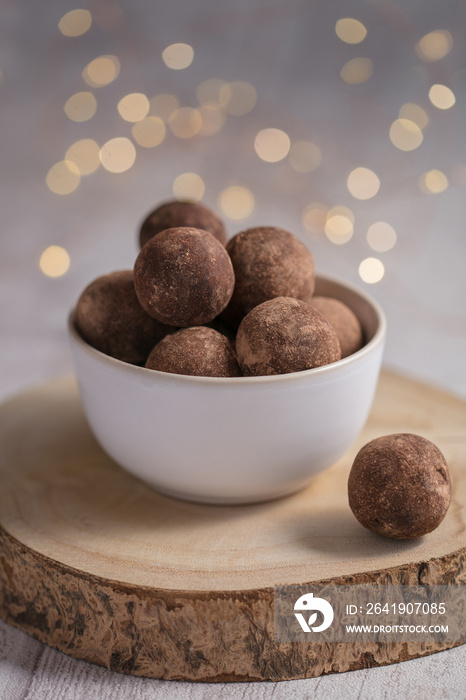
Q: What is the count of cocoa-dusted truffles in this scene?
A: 8